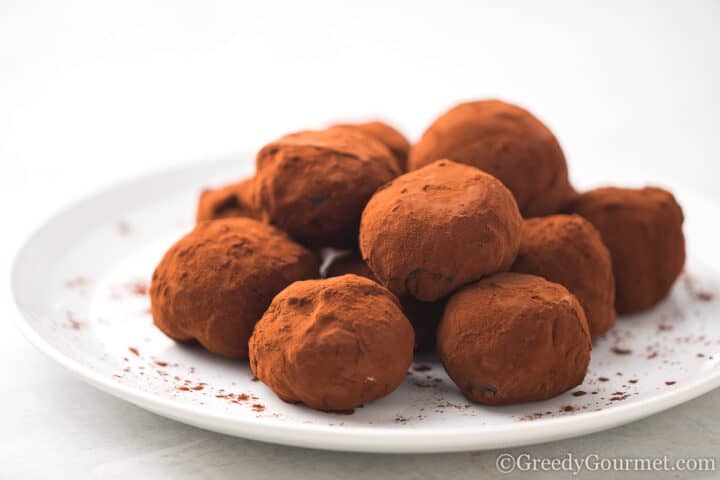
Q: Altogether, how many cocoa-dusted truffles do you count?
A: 11